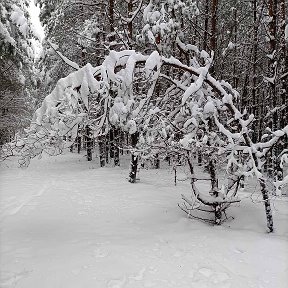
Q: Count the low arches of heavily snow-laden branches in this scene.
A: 1